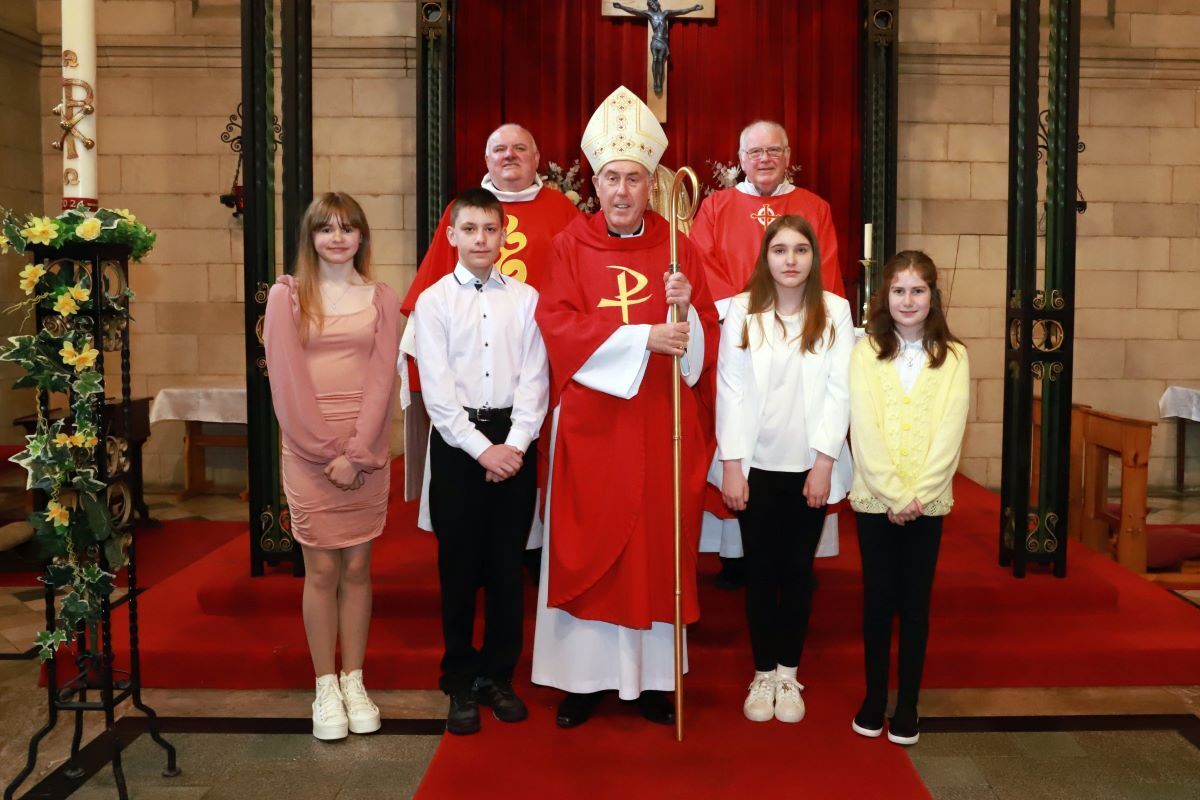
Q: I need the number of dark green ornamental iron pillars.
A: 4